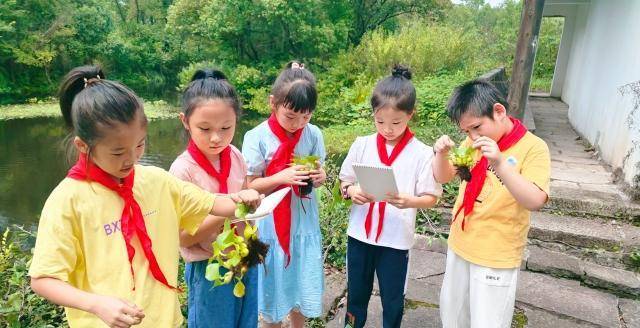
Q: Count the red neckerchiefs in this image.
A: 5